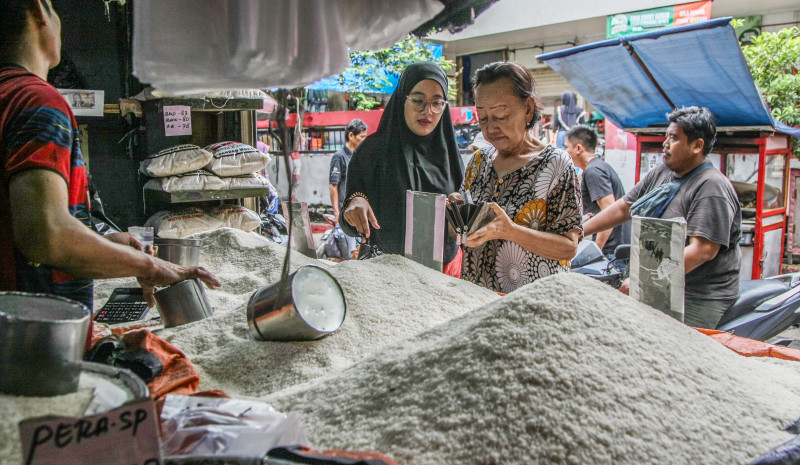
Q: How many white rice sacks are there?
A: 6